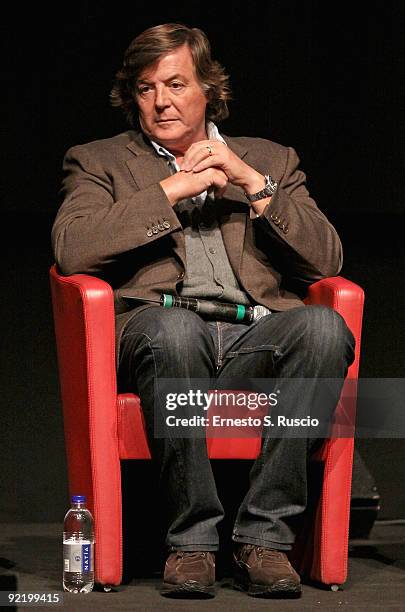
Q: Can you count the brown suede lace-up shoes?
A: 2